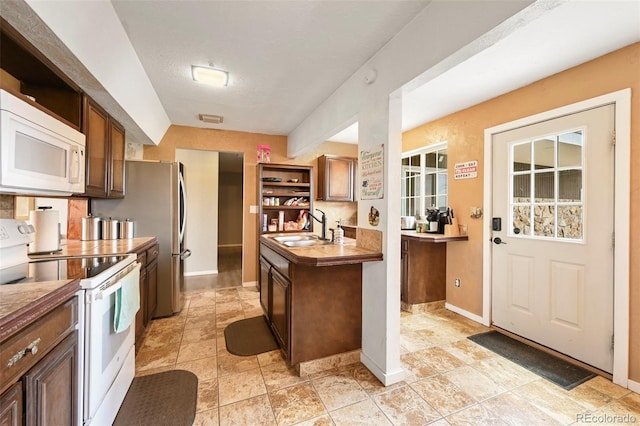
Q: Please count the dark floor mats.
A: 3